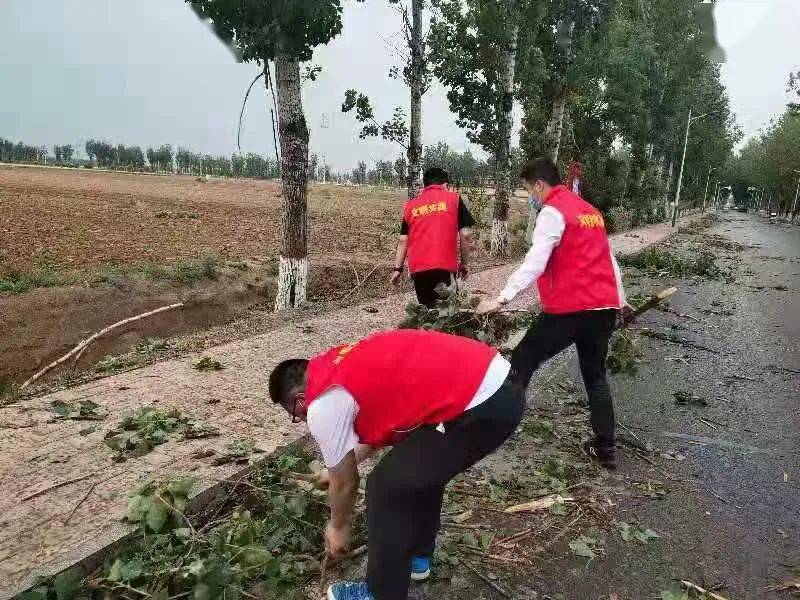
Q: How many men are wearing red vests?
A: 3